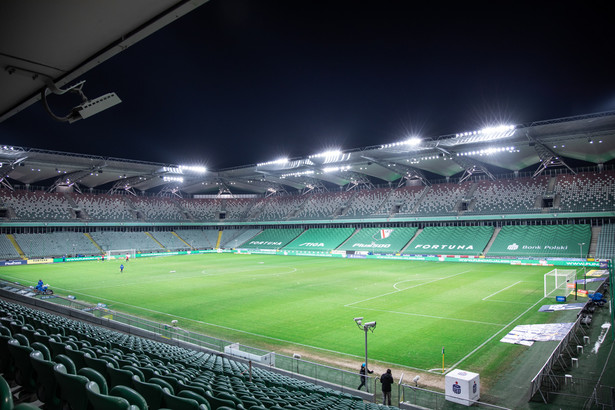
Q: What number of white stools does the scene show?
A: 4